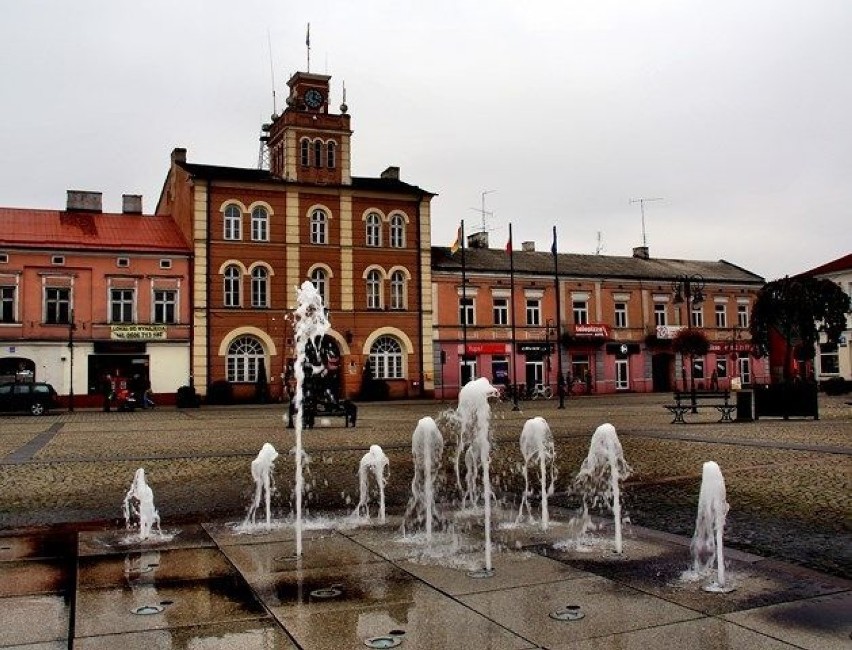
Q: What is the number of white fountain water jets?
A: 9